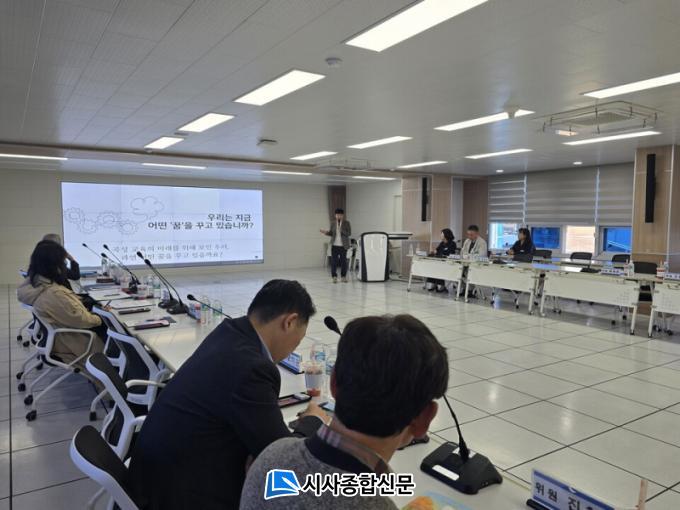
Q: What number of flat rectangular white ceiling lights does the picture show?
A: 15